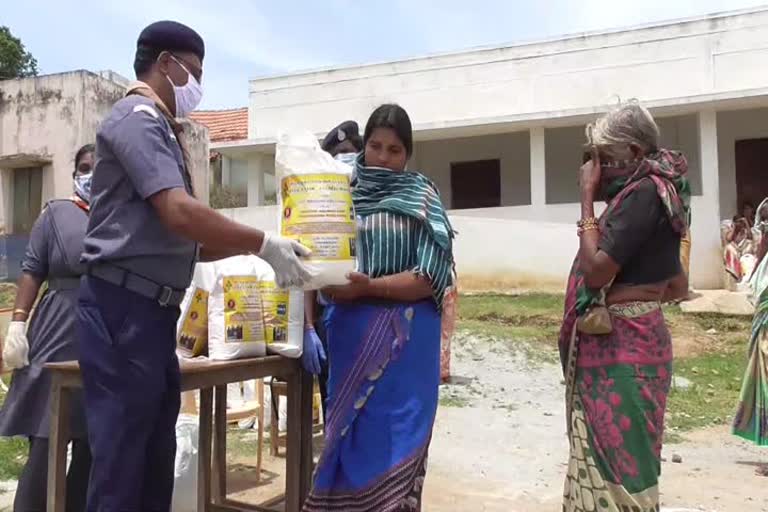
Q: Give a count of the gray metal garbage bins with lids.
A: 0